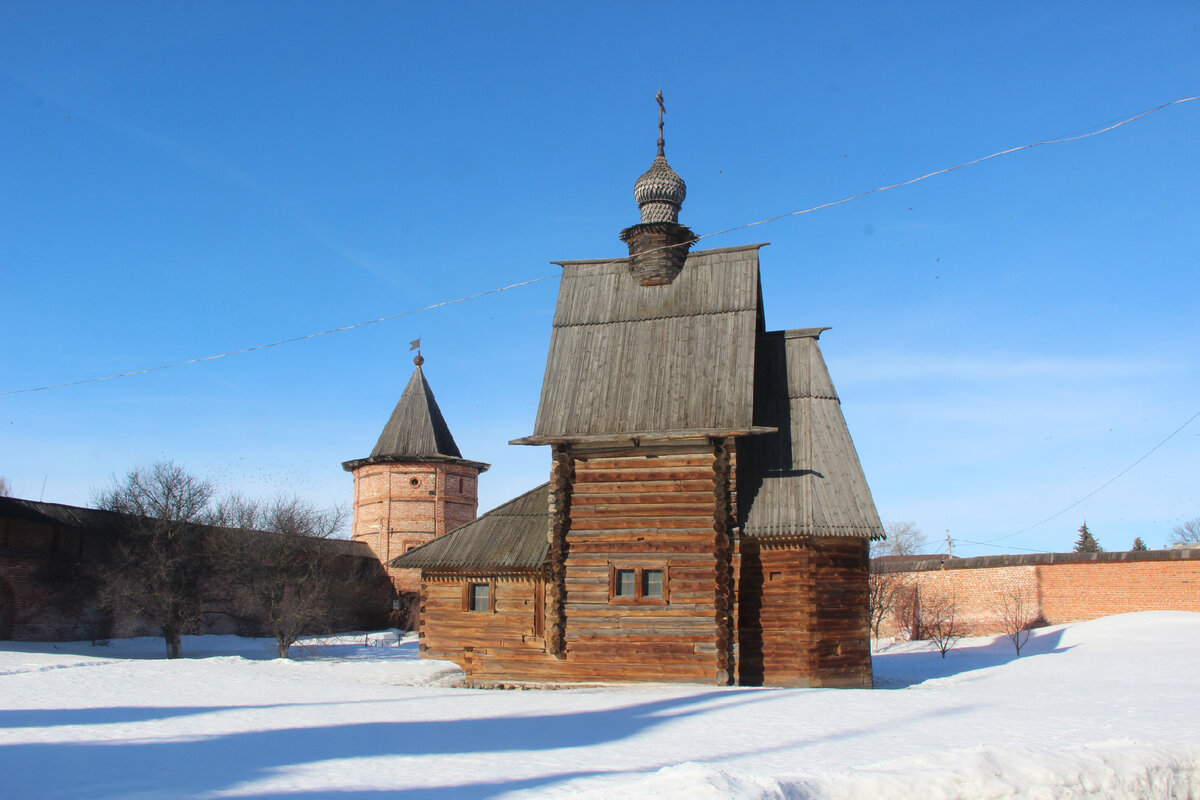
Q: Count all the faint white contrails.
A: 1